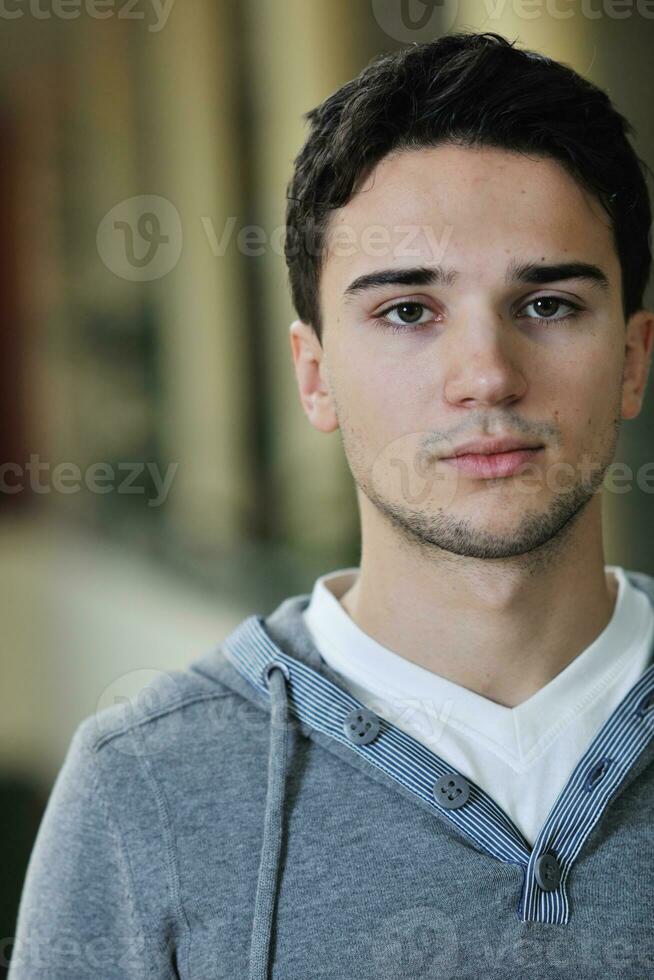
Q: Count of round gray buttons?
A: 3